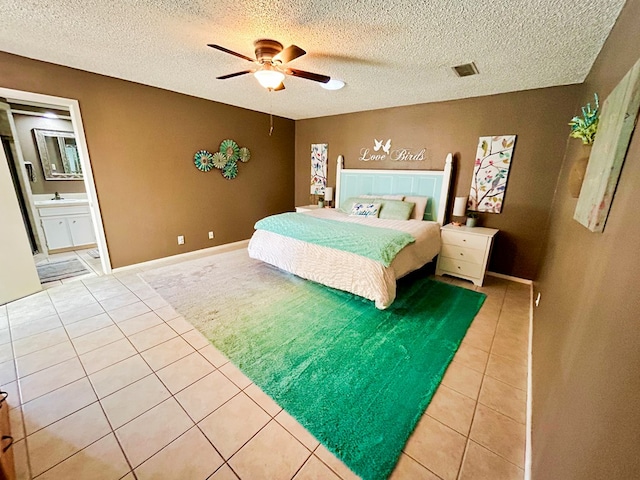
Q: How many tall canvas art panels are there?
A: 2